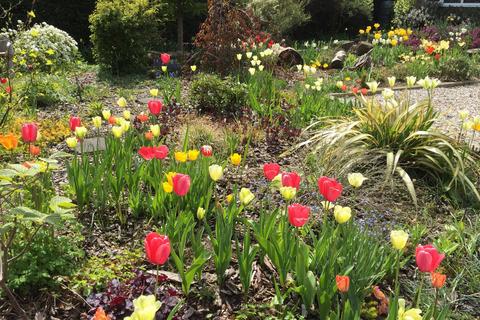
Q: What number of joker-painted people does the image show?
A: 0